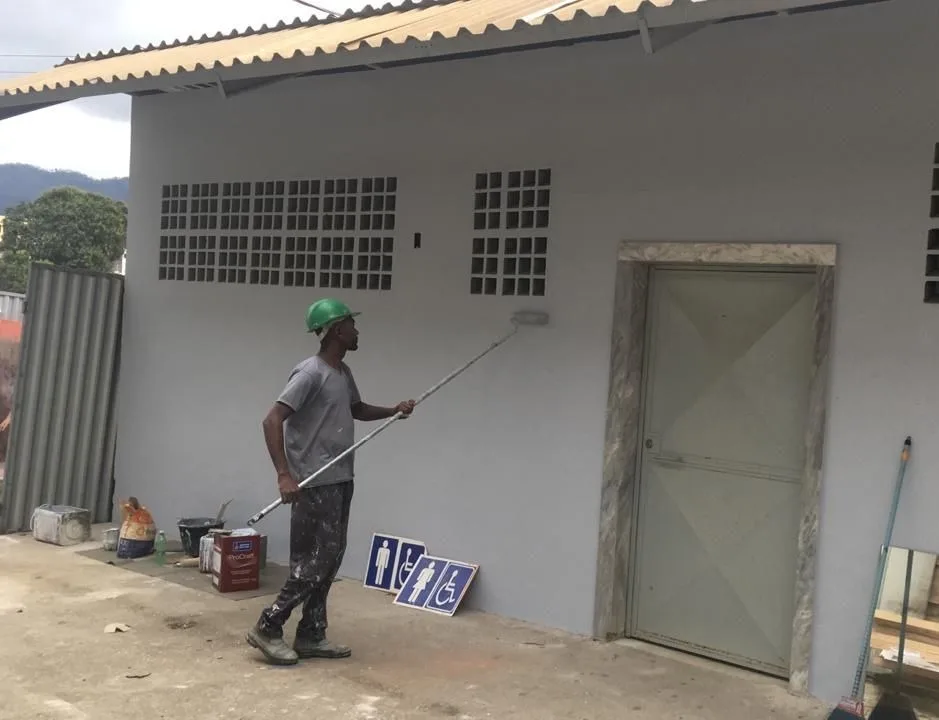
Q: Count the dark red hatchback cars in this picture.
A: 0